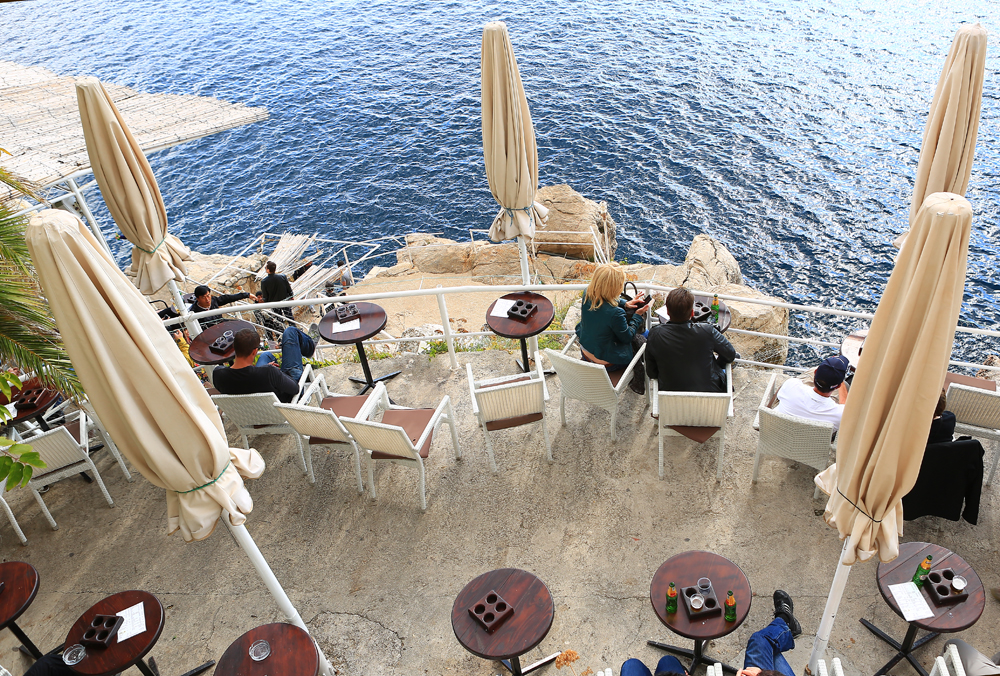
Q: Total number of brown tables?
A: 11